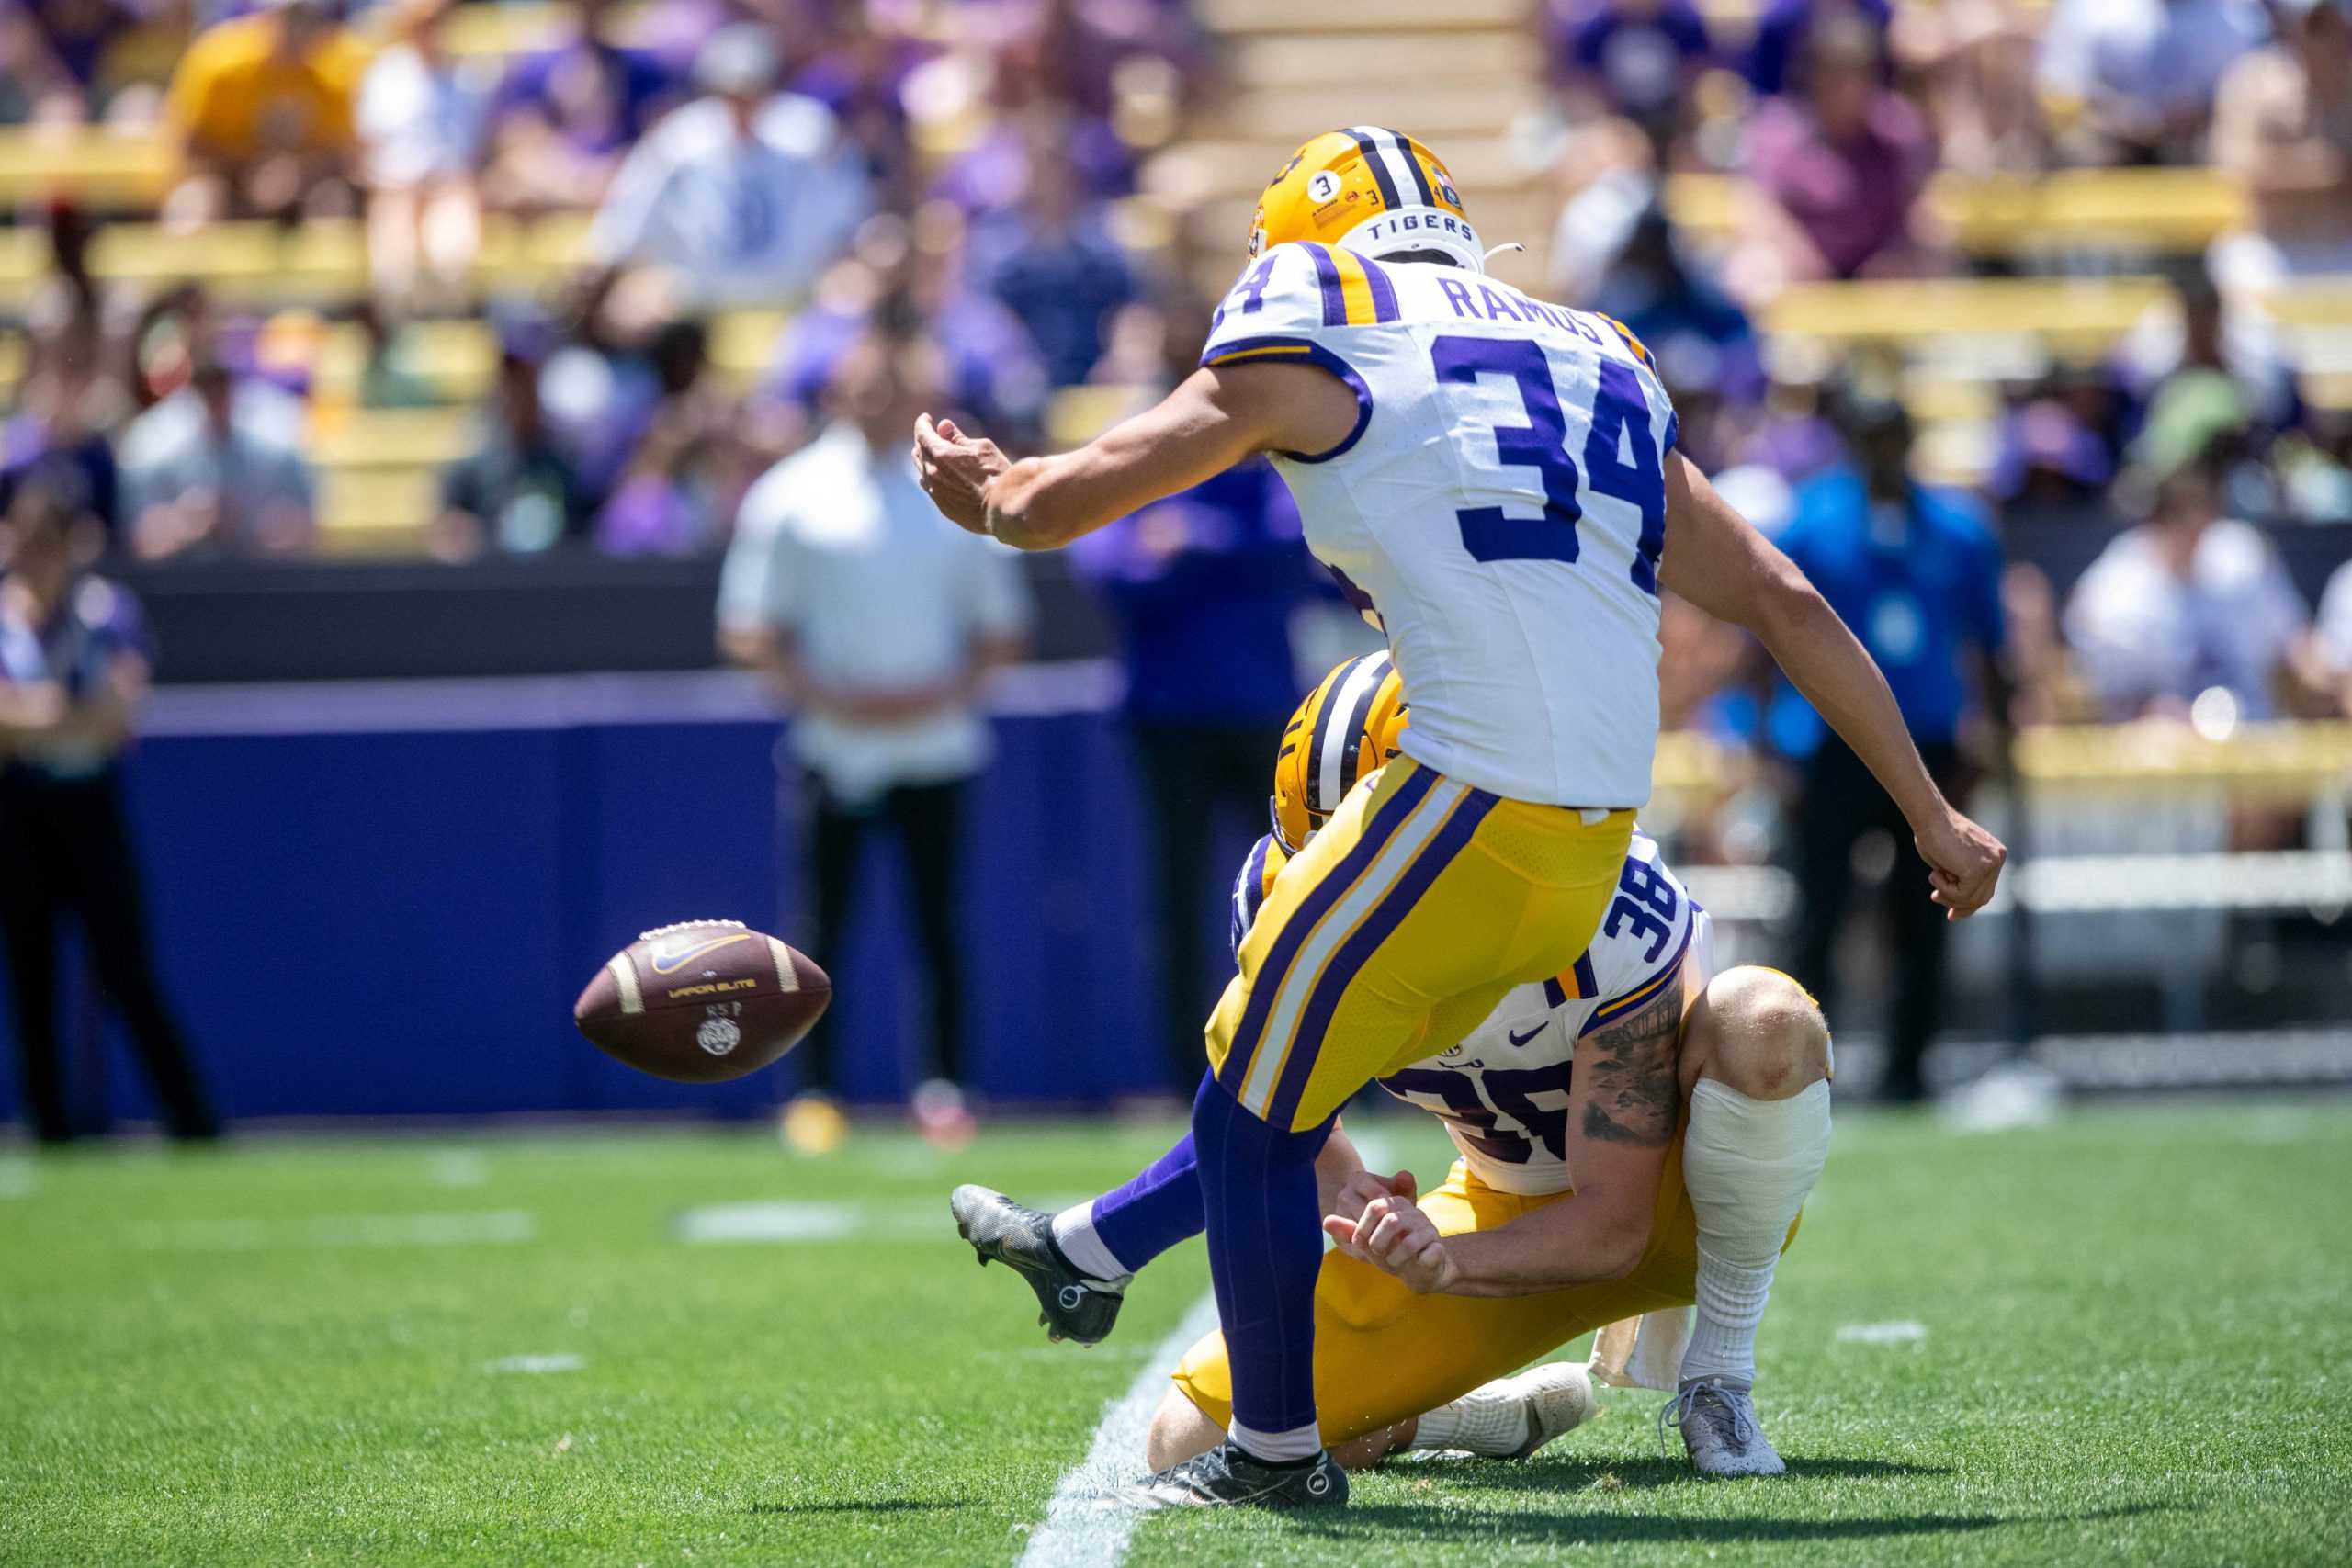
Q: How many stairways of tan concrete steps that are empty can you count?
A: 1